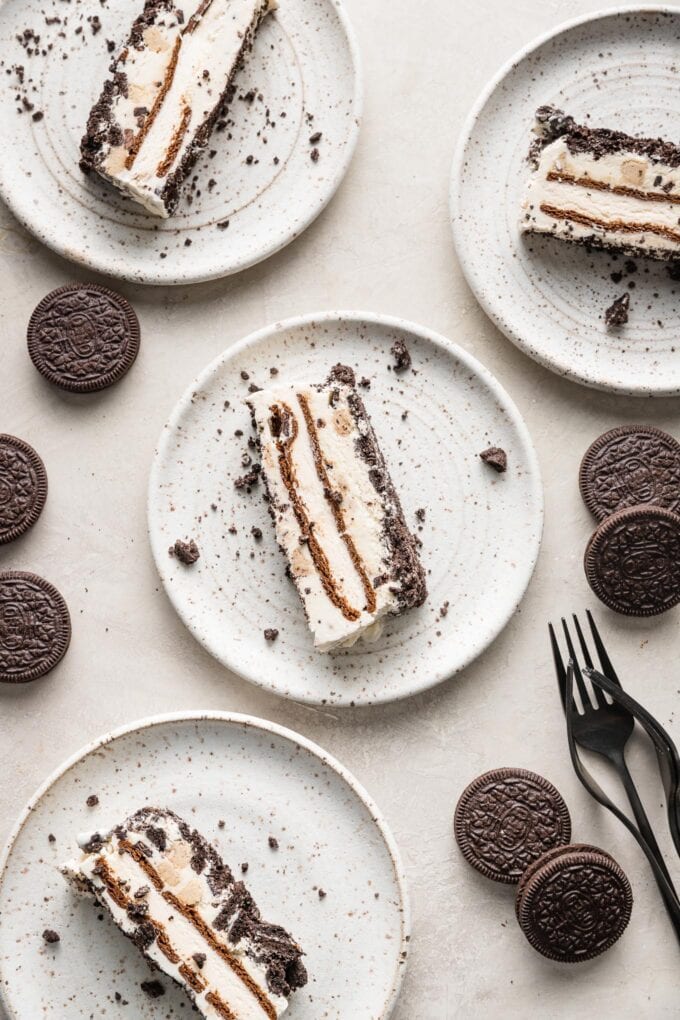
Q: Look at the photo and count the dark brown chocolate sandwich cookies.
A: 7